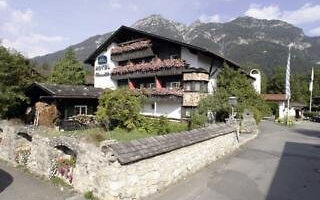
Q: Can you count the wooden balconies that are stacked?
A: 3